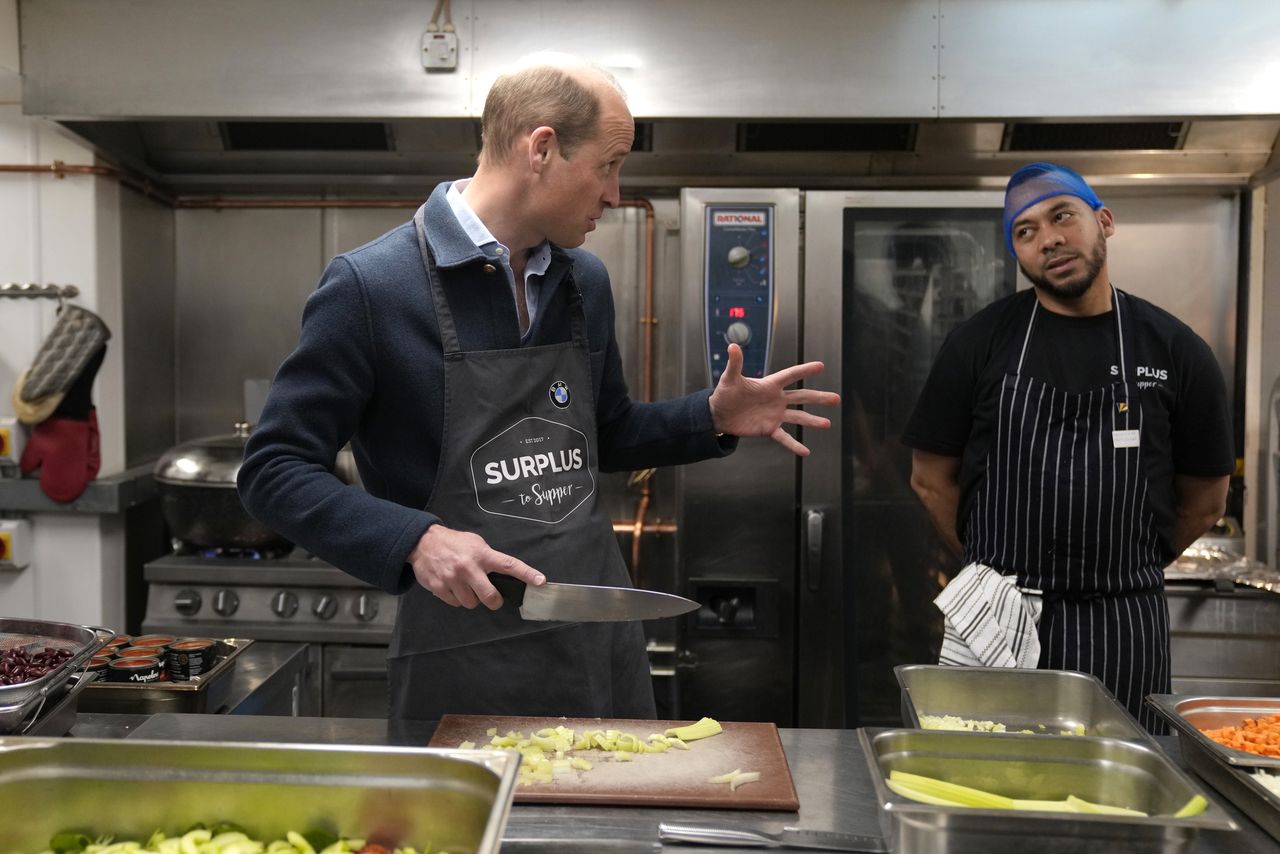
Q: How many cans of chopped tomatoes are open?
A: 7